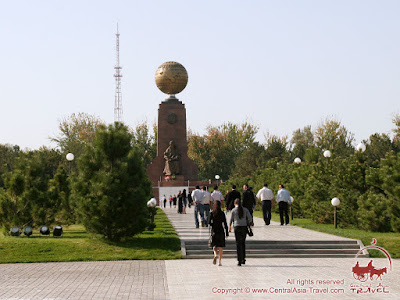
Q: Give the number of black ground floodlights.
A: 4